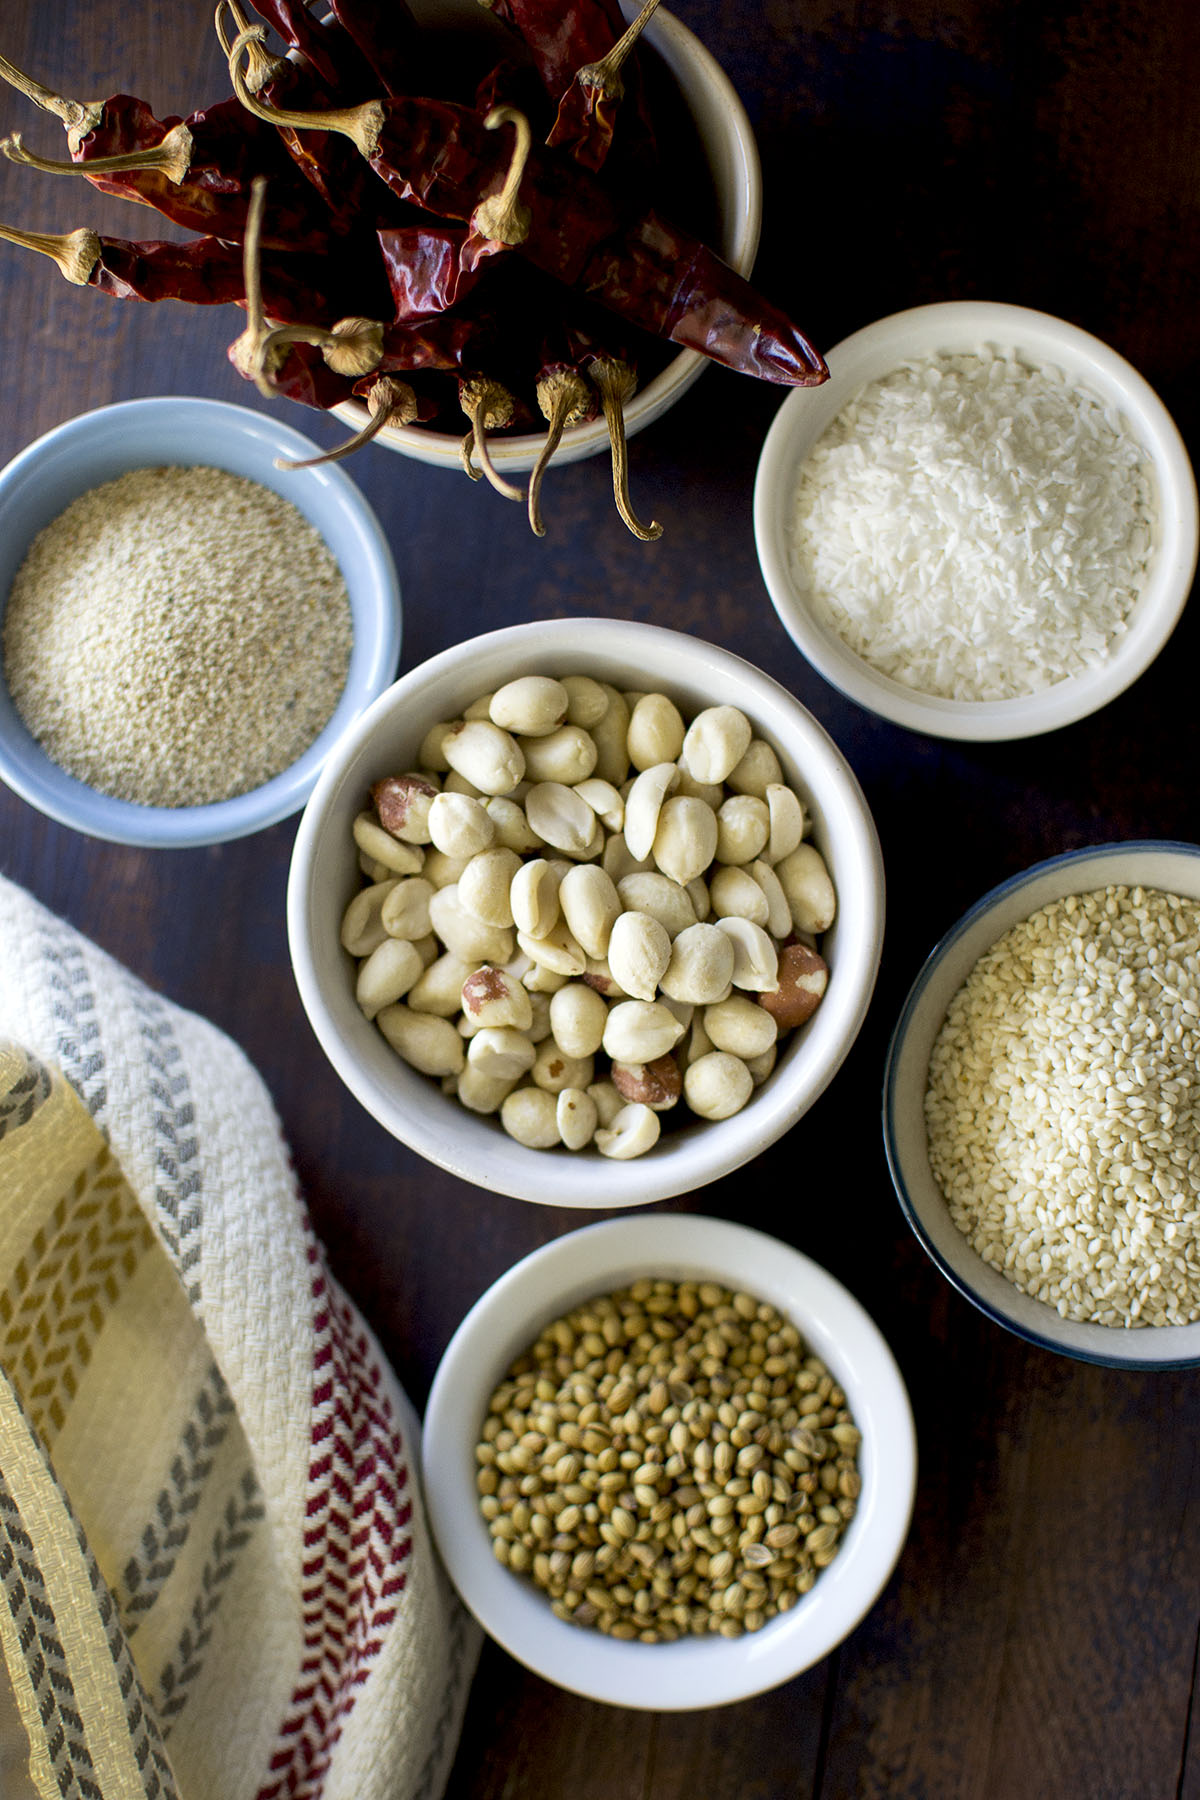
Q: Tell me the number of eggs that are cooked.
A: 0